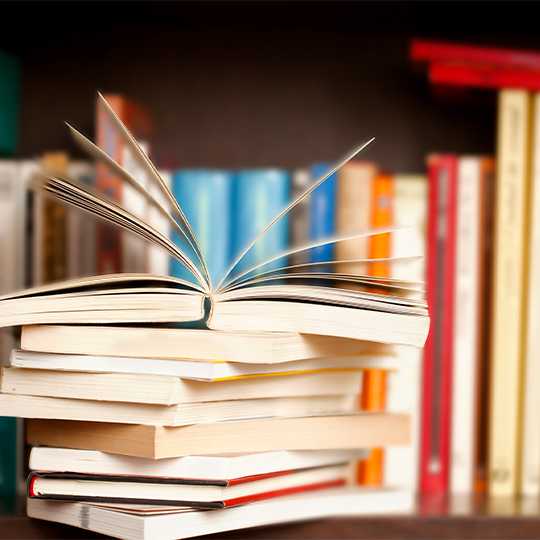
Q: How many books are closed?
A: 8